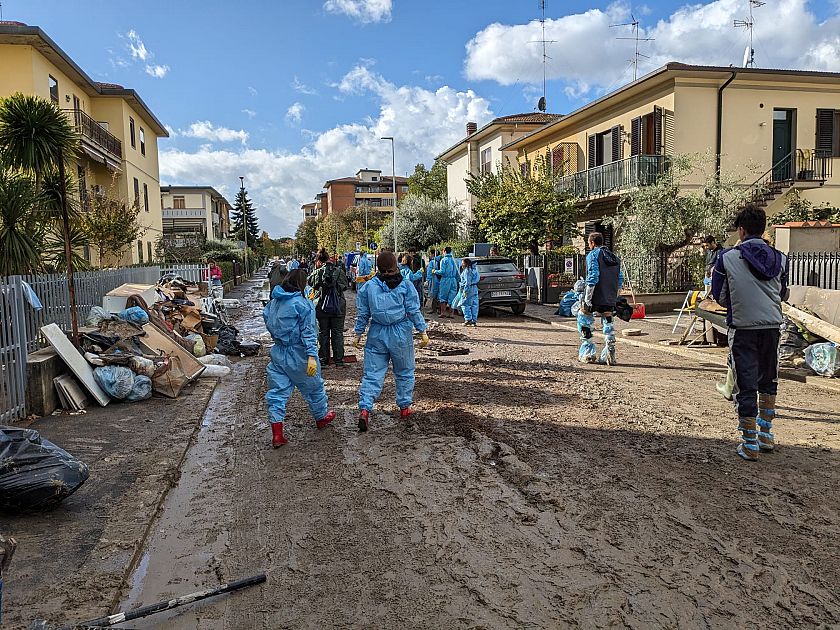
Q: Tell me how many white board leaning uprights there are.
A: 1